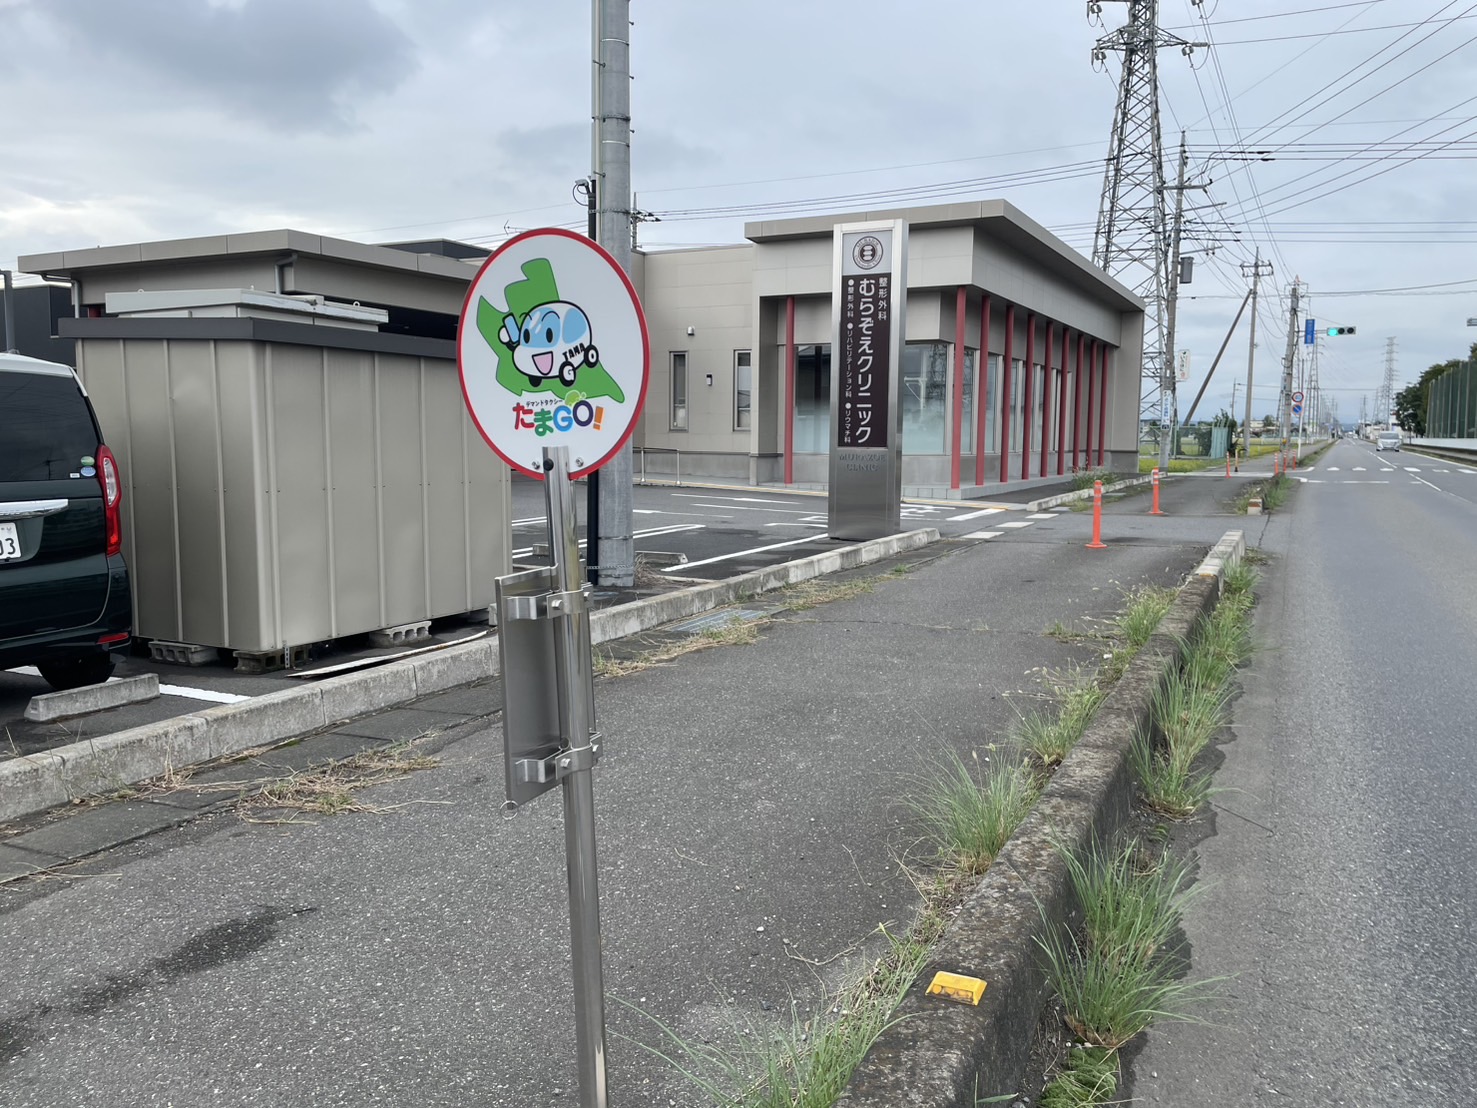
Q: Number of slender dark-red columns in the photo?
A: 10